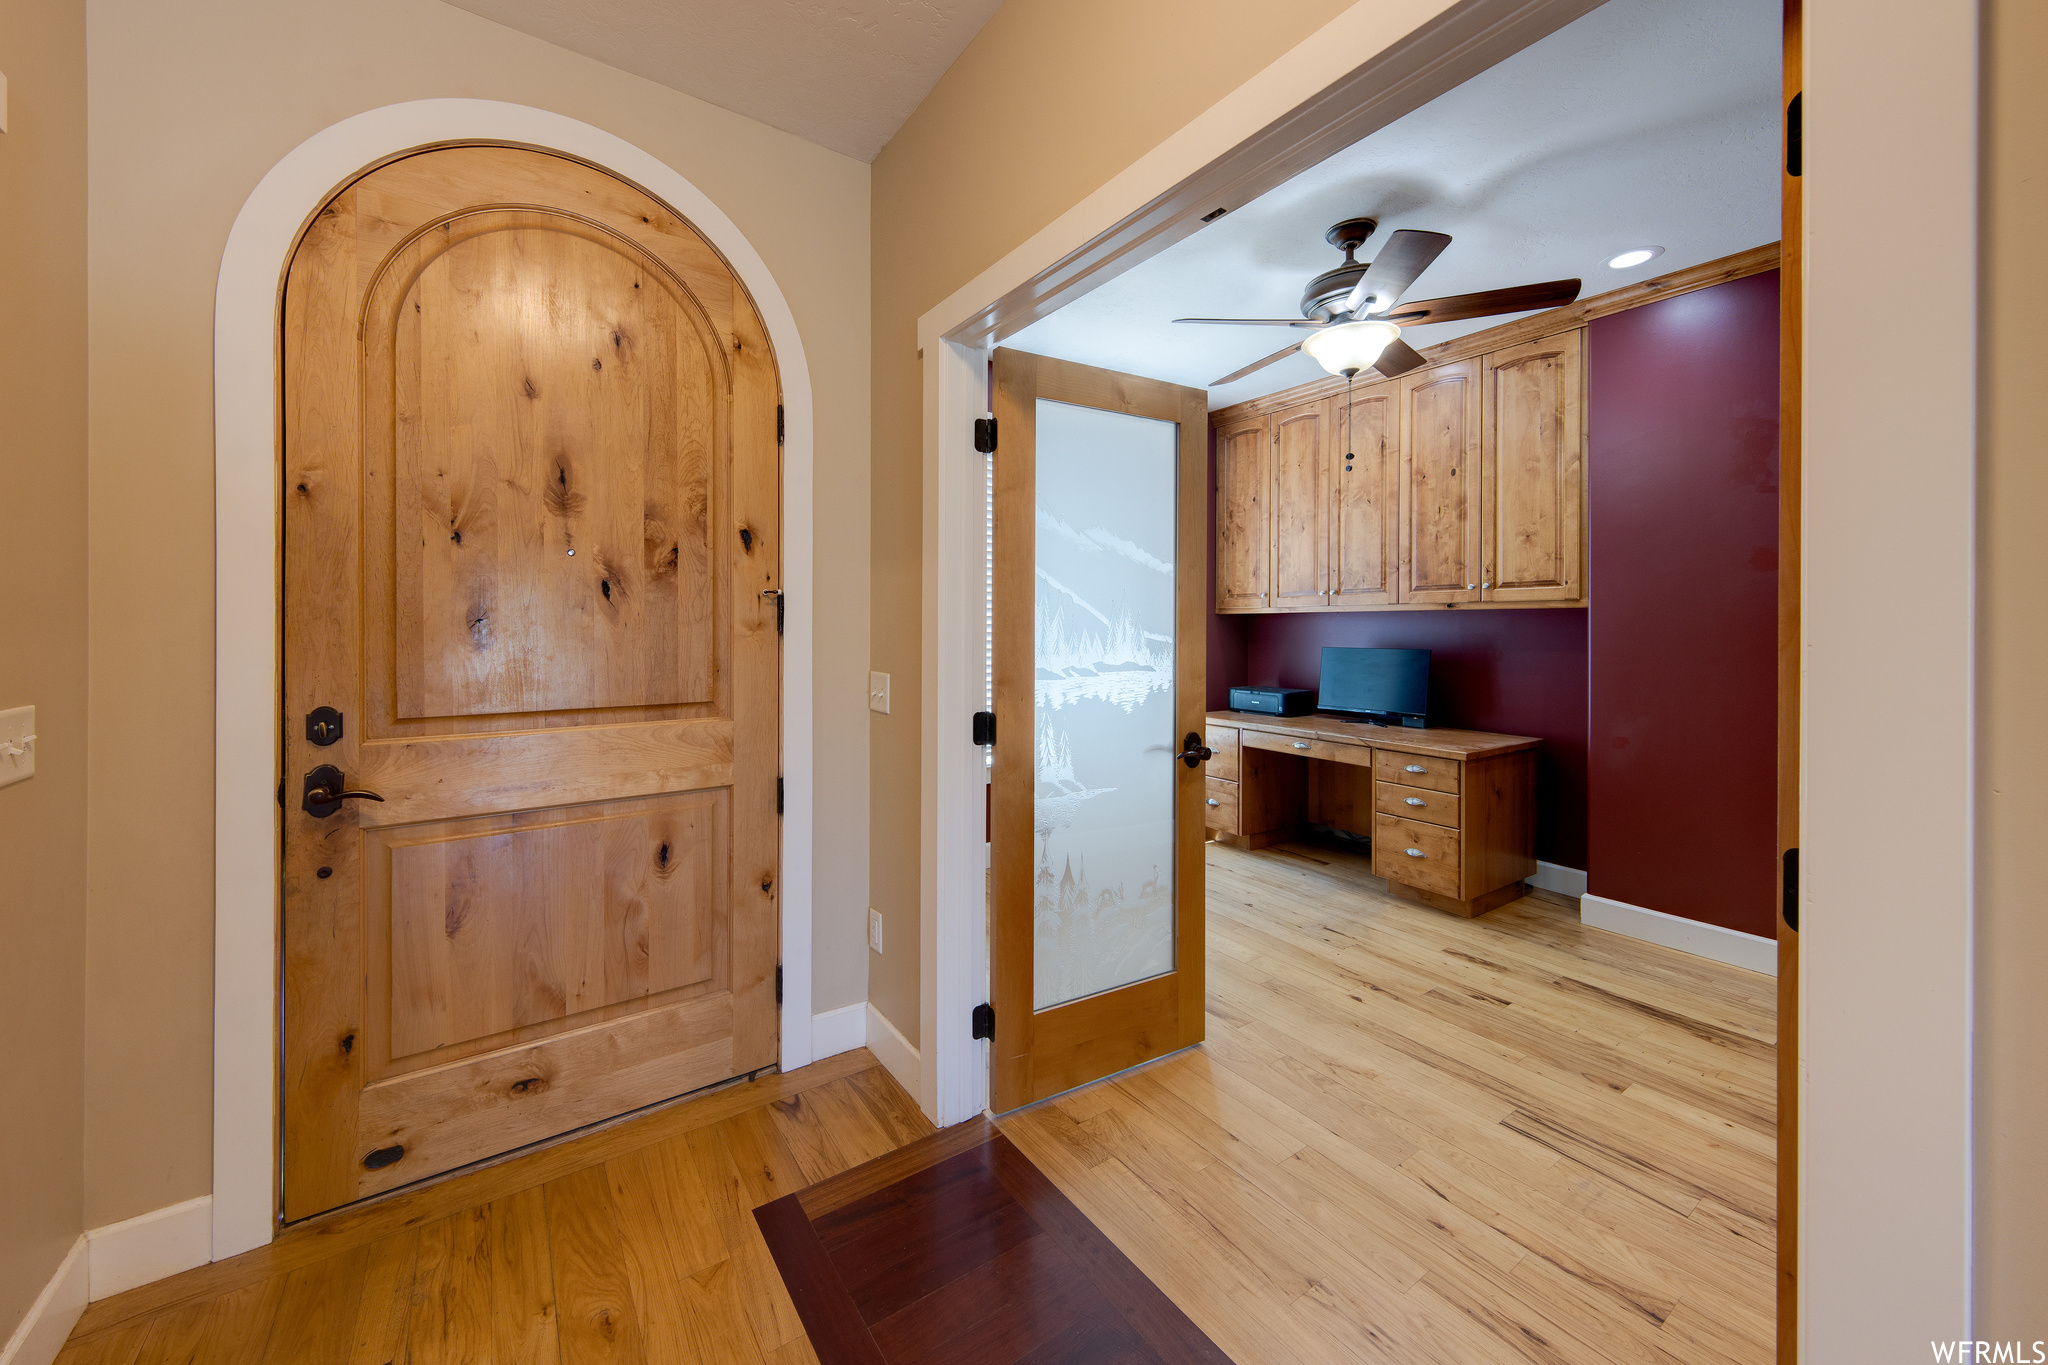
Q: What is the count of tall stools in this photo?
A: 0